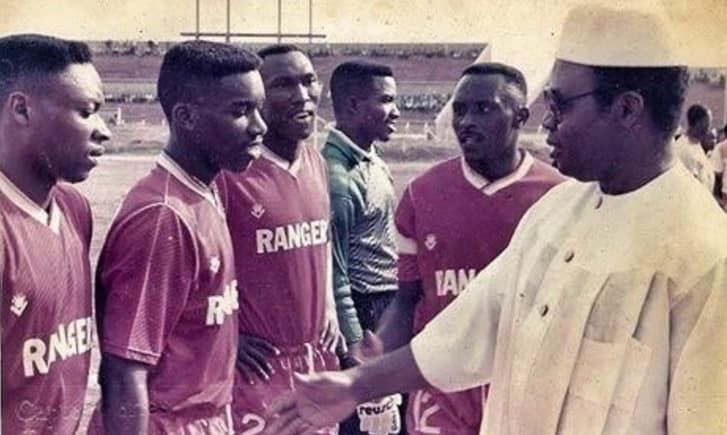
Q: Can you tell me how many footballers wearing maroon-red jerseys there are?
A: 4